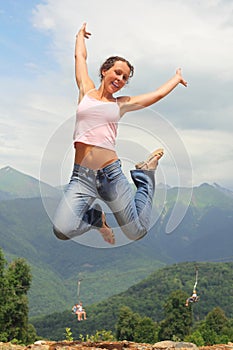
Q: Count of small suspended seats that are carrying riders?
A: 2